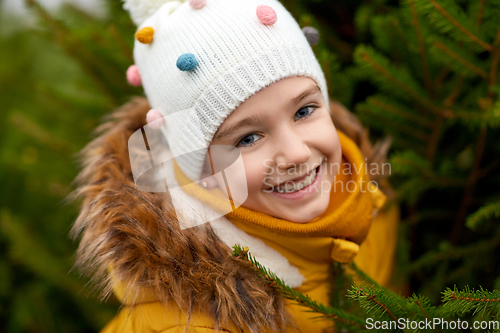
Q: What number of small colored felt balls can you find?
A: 7